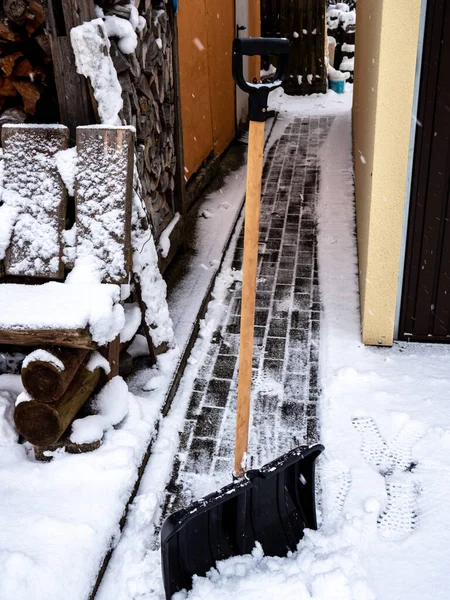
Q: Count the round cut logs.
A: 2